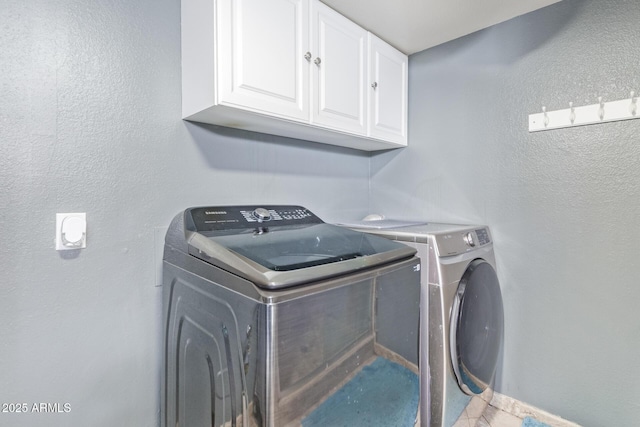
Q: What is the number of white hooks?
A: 4